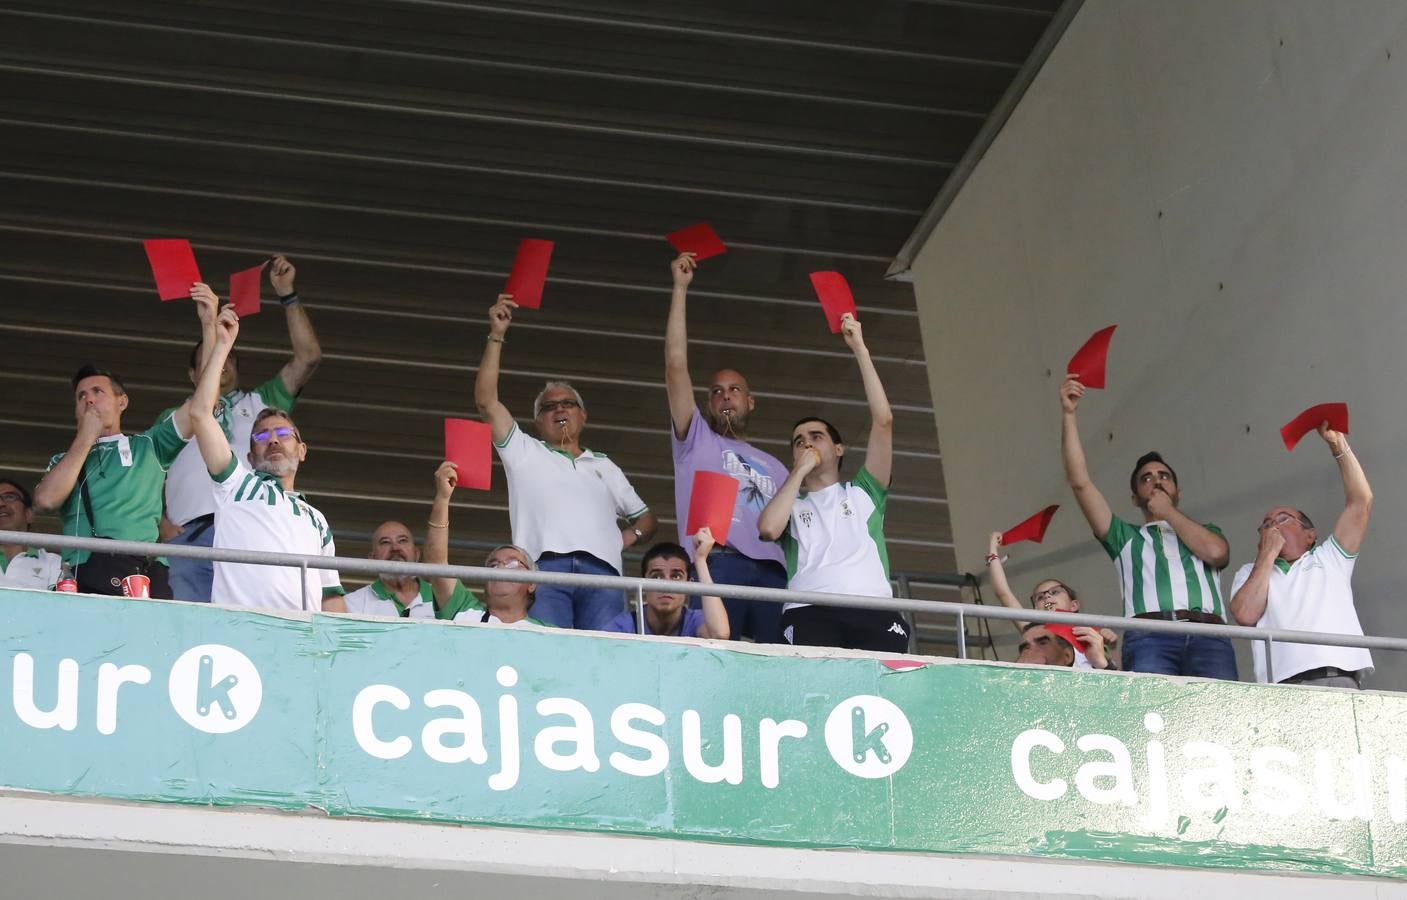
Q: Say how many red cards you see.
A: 11